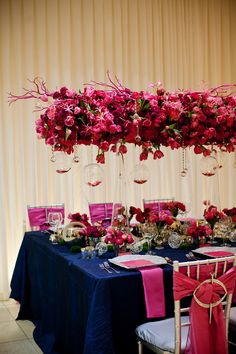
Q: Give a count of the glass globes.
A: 4